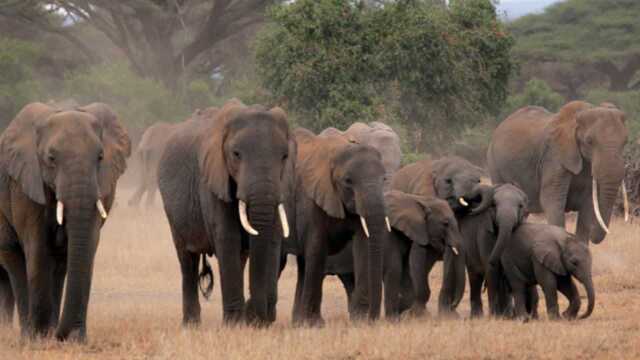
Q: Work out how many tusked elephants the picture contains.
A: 6